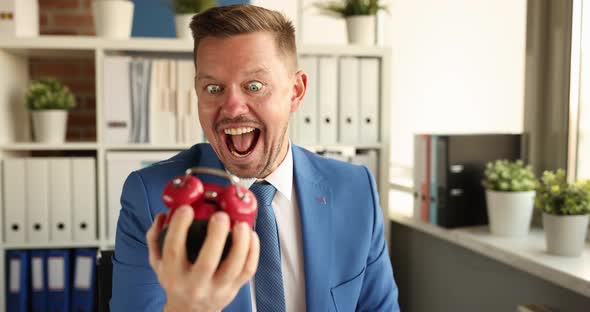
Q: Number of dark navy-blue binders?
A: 4